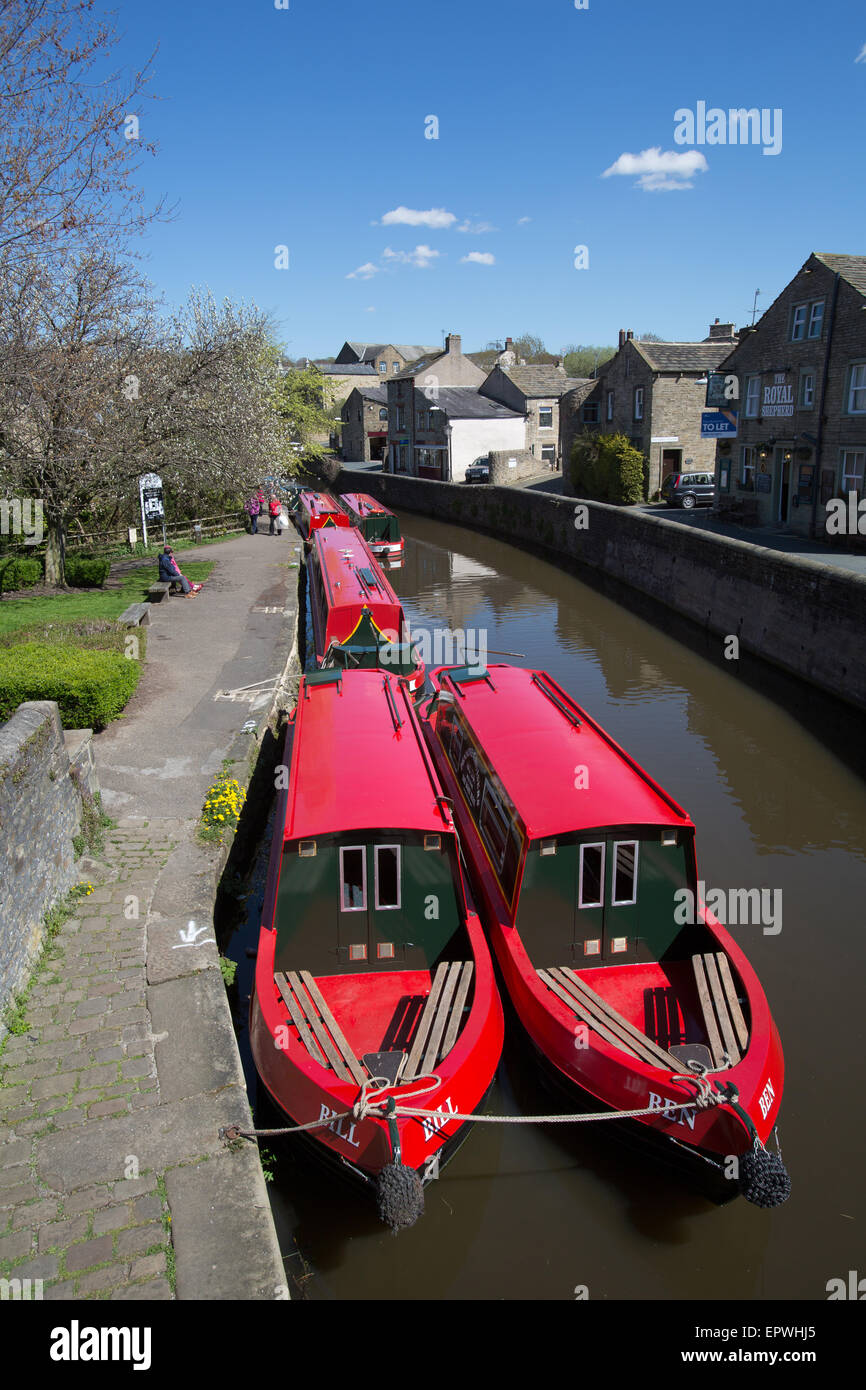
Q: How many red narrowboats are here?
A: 5